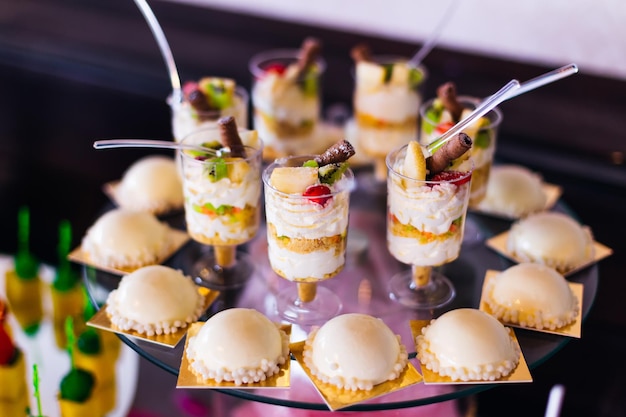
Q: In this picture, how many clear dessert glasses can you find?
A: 7